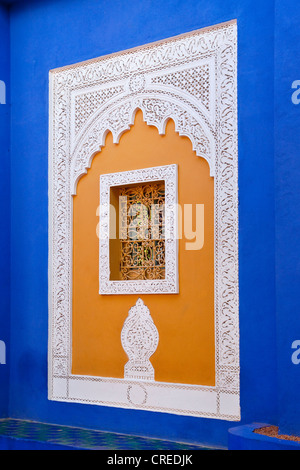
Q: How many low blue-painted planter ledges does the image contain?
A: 1